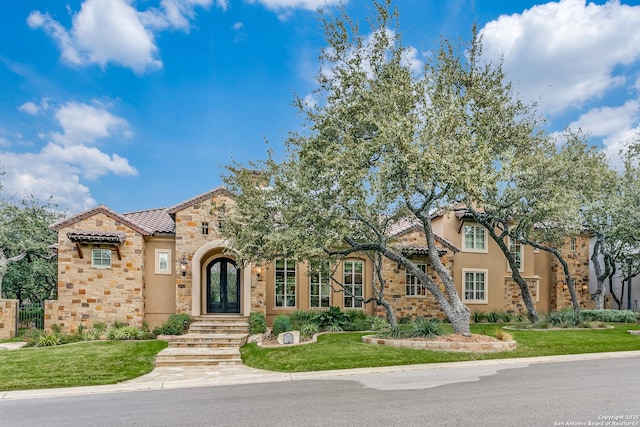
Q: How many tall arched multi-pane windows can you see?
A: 3